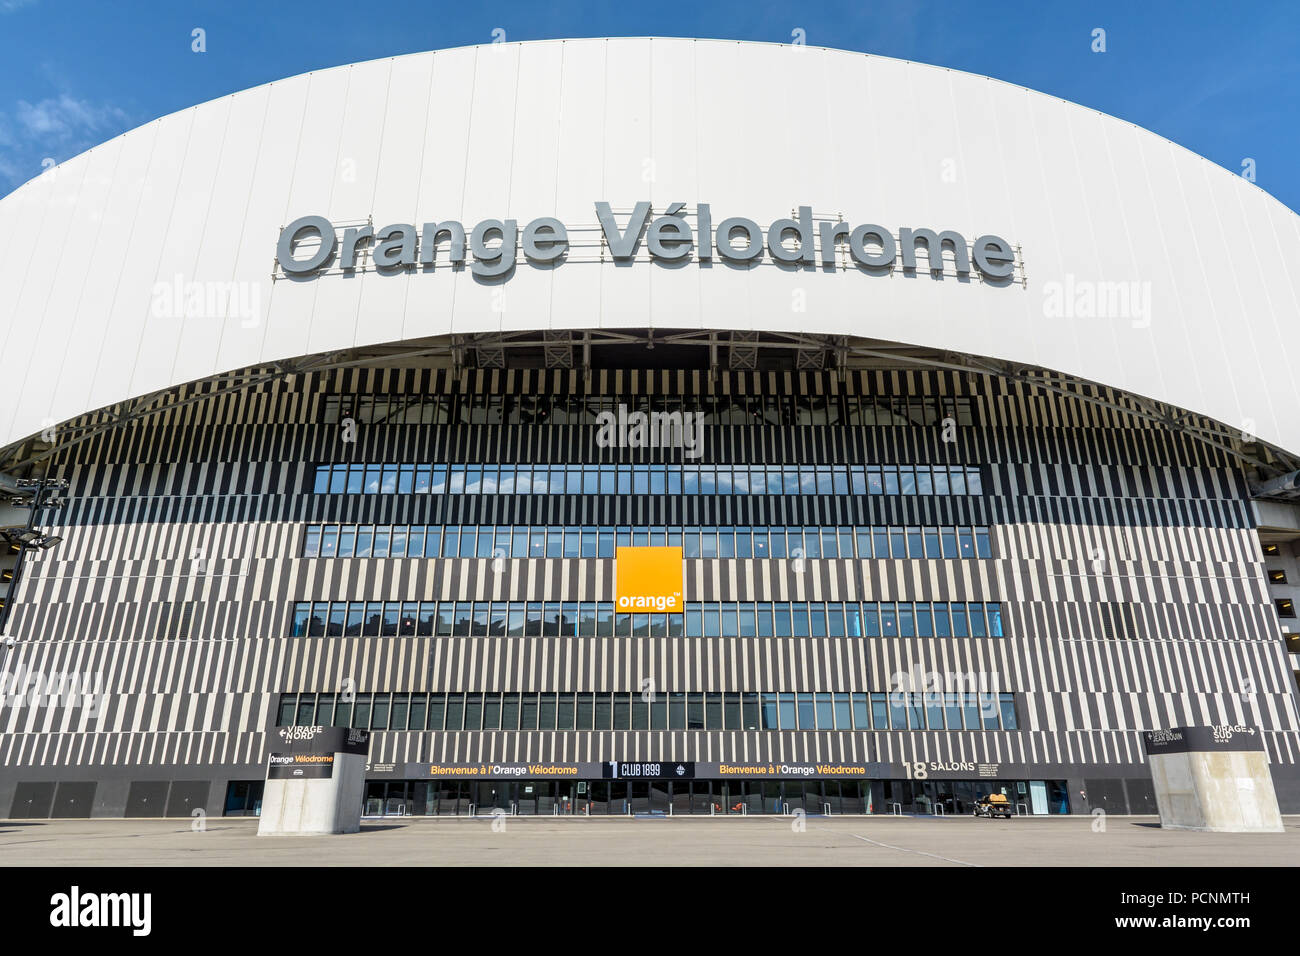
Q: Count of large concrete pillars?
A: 2